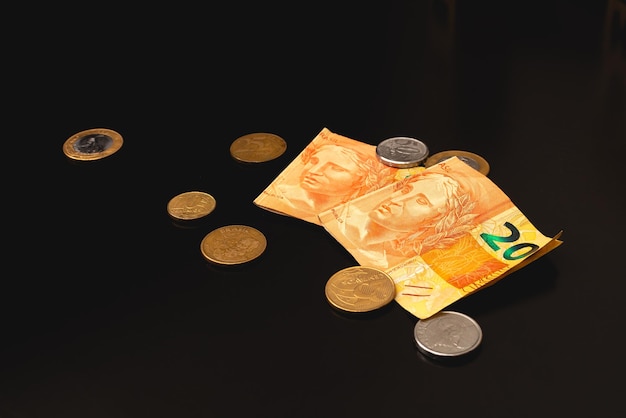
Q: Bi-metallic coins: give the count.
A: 2